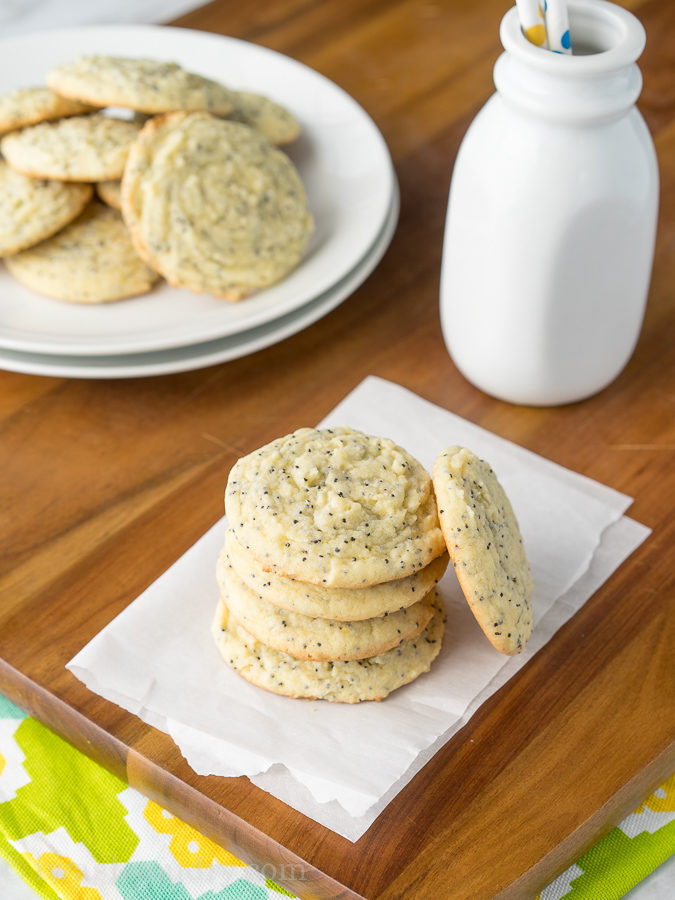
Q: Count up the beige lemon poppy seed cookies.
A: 13